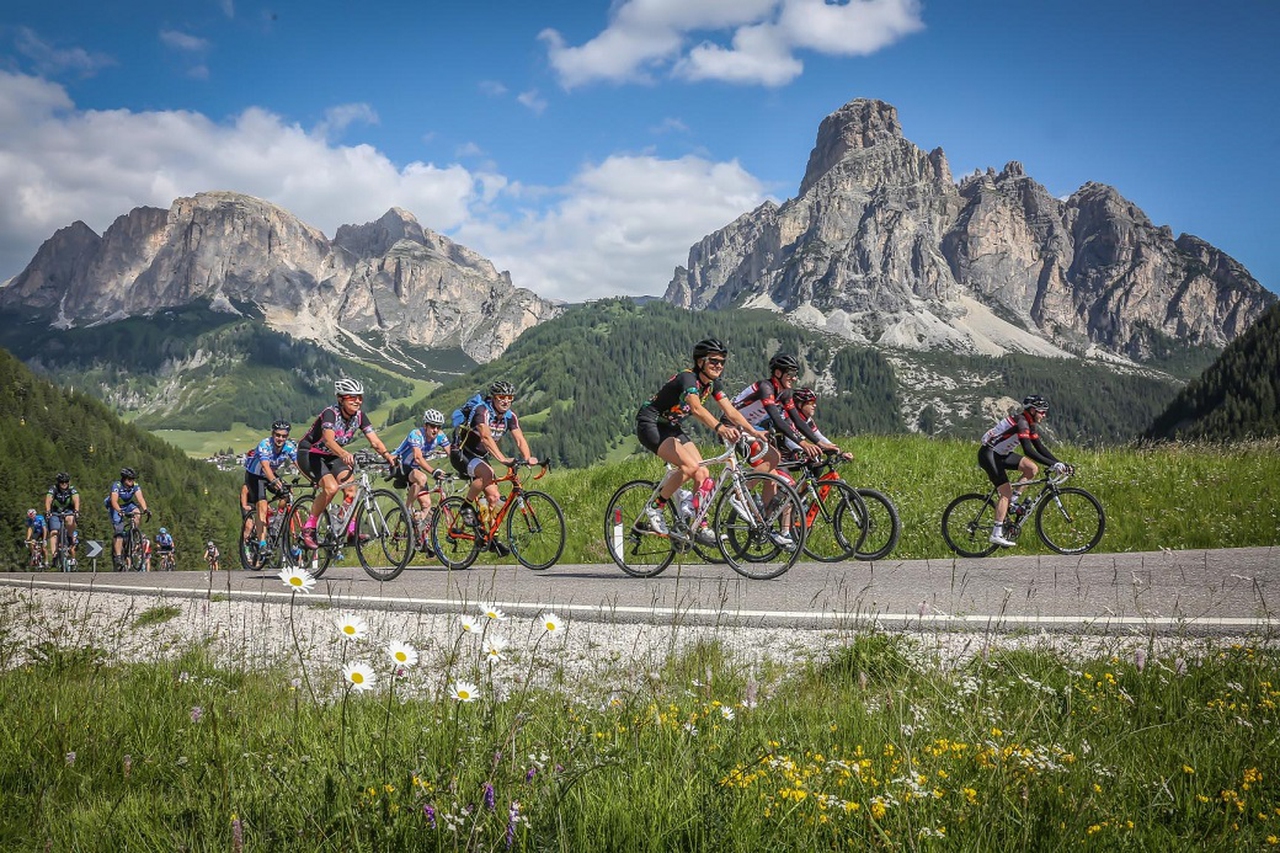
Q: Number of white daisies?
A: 9